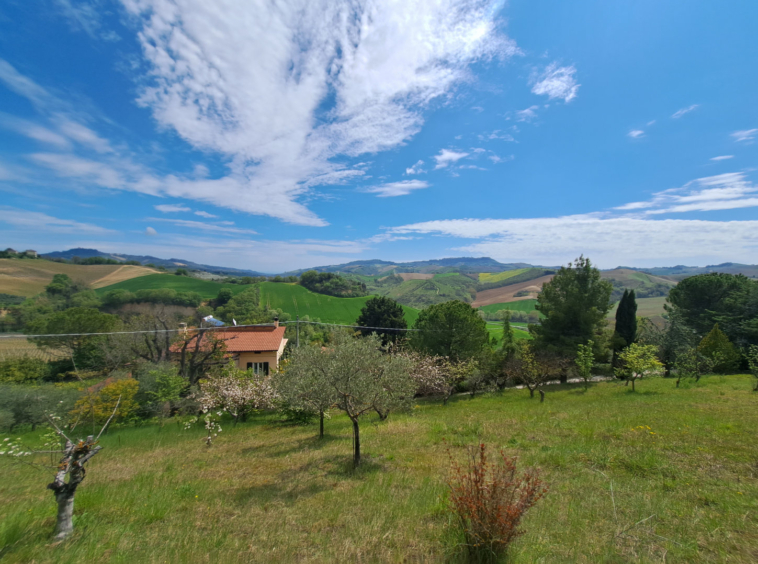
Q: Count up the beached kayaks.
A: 0